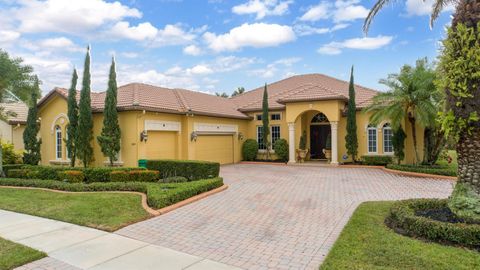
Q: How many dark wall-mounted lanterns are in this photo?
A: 3